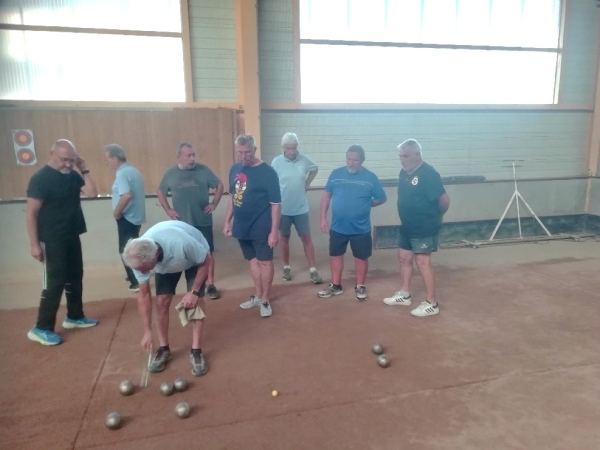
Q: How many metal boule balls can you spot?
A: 7